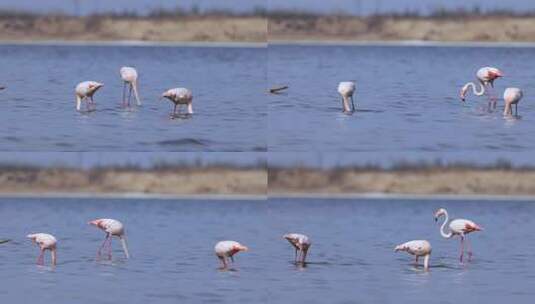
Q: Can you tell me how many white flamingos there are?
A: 12